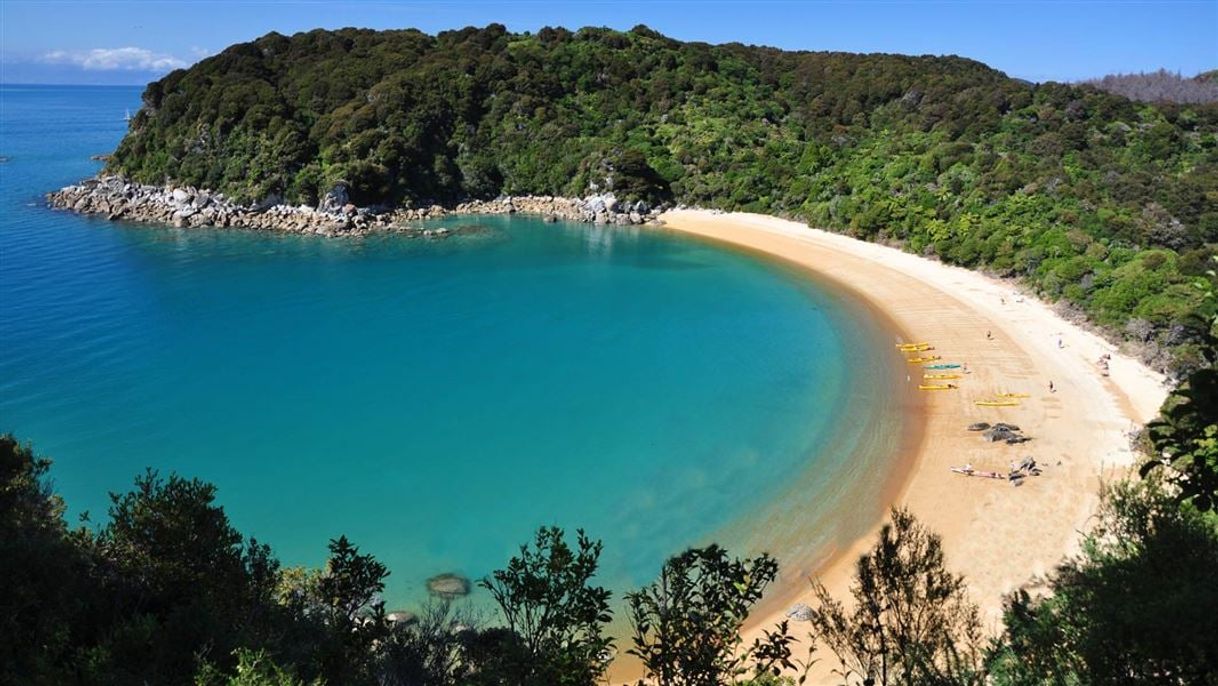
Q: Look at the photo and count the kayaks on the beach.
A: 9